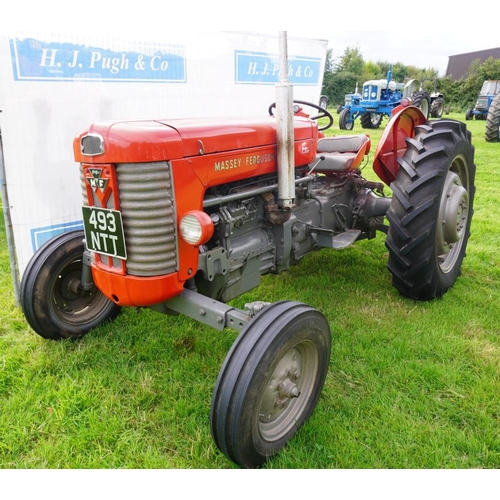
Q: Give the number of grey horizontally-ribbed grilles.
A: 2